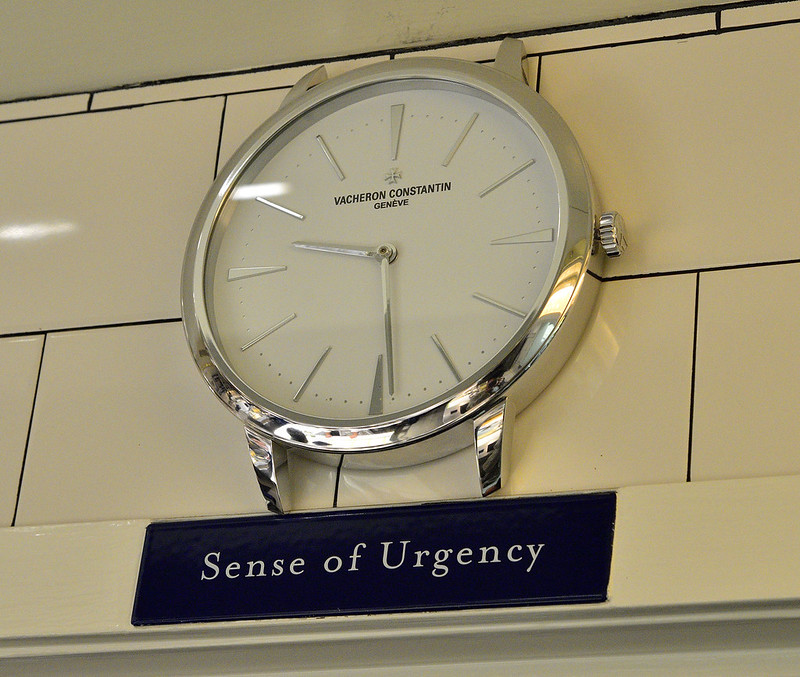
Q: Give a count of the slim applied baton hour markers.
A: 8